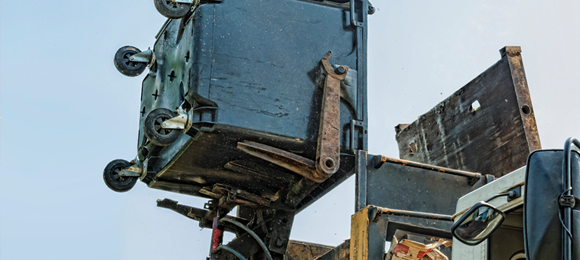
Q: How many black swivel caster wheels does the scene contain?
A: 4